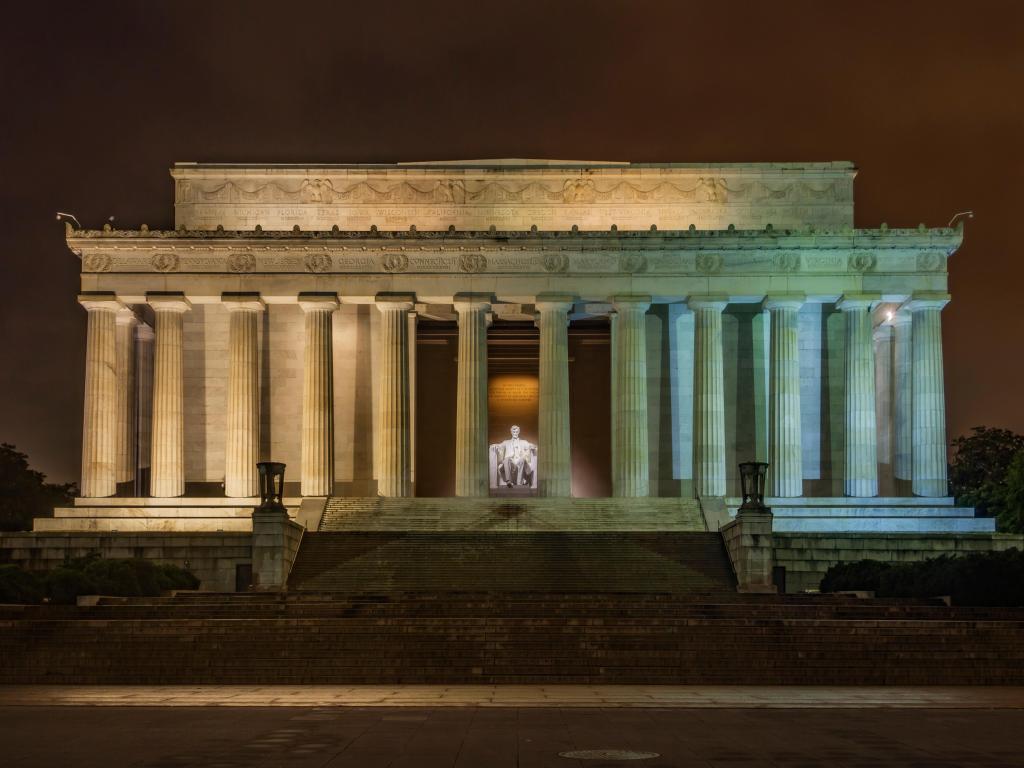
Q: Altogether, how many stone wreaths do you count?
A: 12